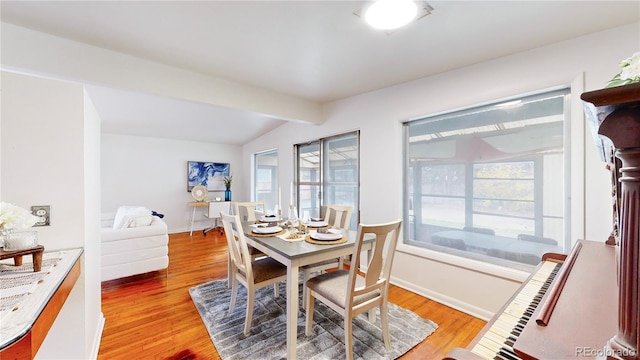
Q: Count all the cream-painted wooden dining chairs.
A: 4